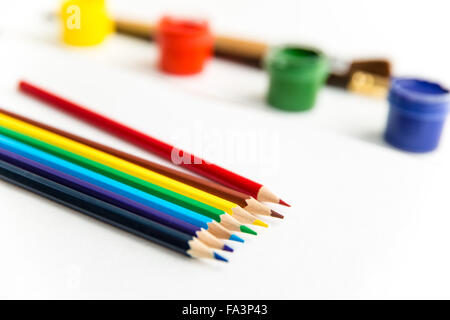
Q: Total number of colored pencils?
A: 7